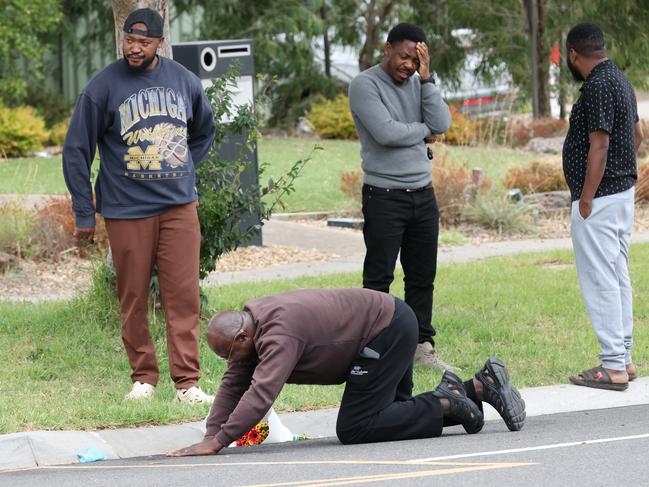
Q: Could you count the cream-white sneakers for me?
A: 2